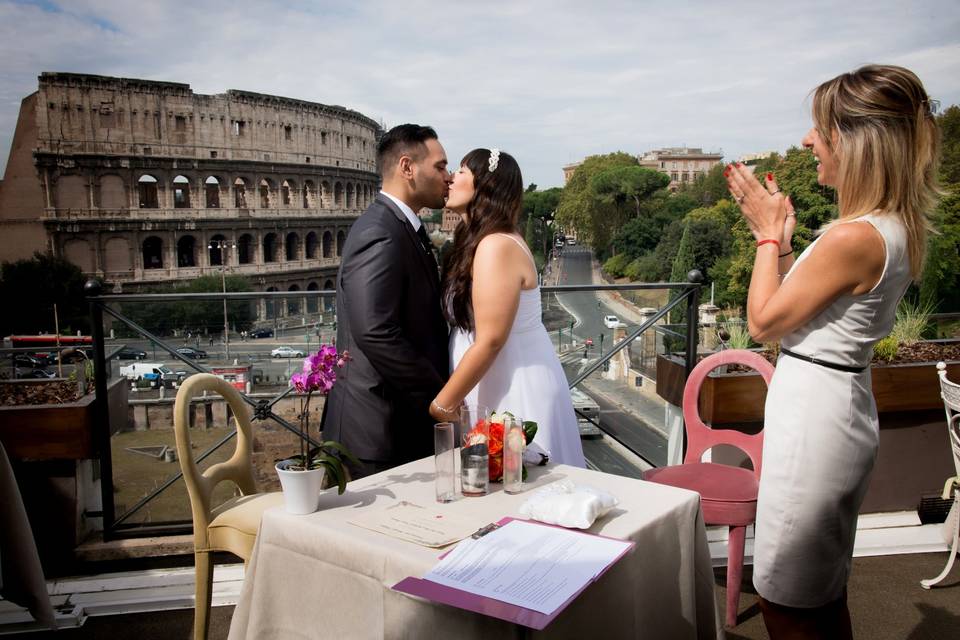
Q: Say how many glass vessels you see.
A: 3